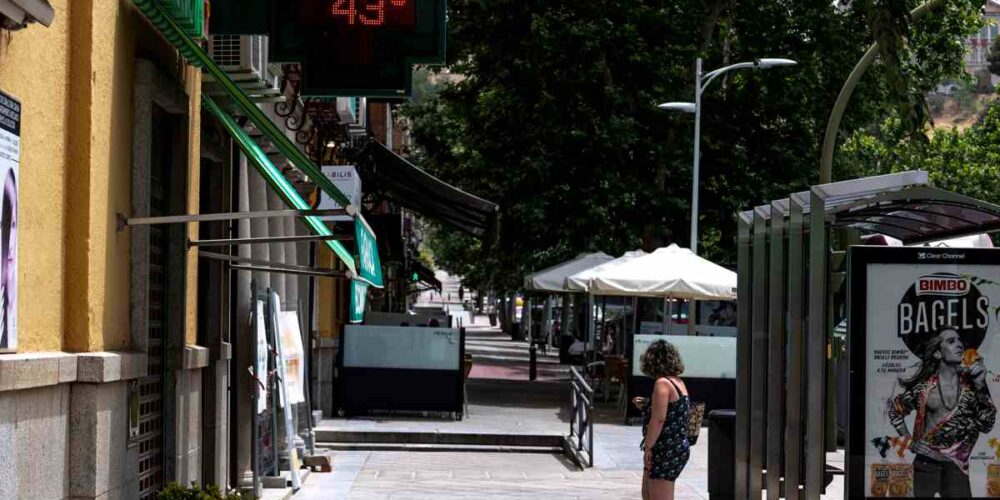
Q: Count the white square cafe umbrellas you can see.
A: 3